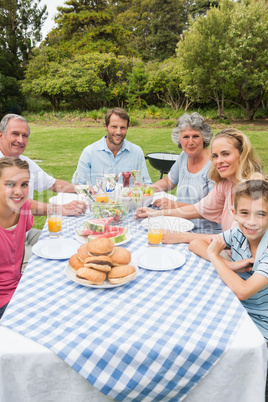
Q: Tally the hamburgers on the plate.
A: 7